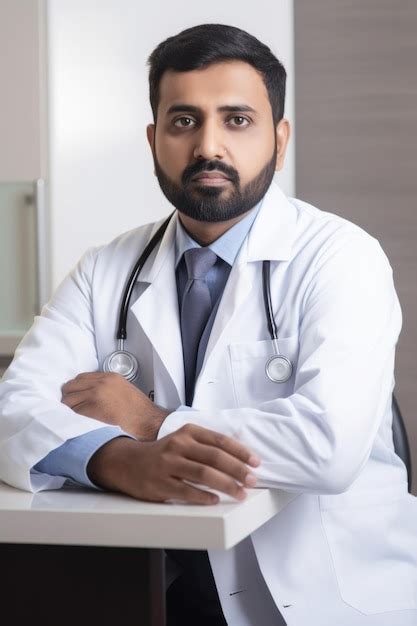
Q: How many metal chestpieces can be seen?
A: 2